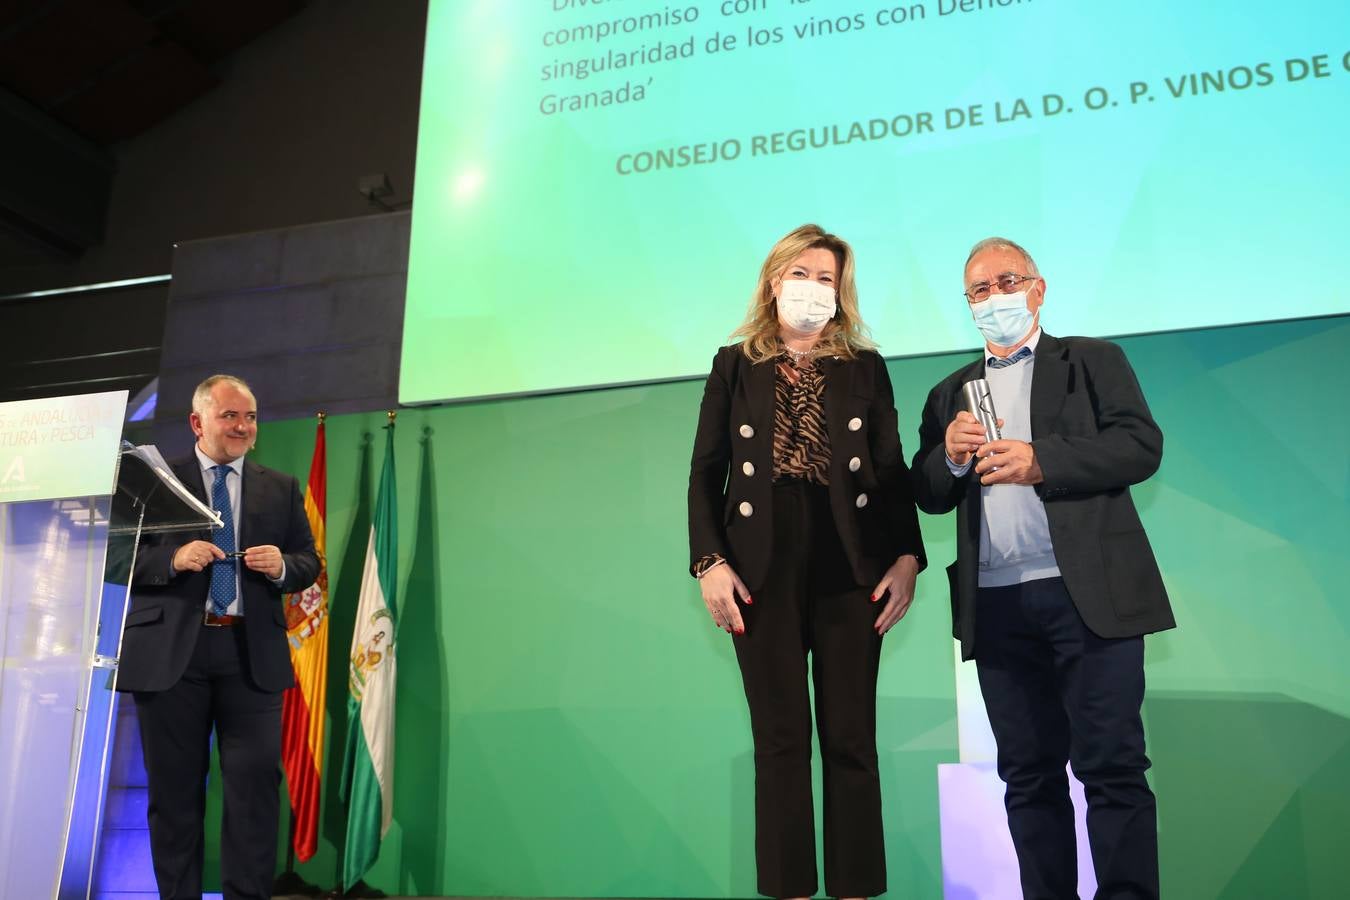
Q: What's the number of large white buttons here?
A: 6